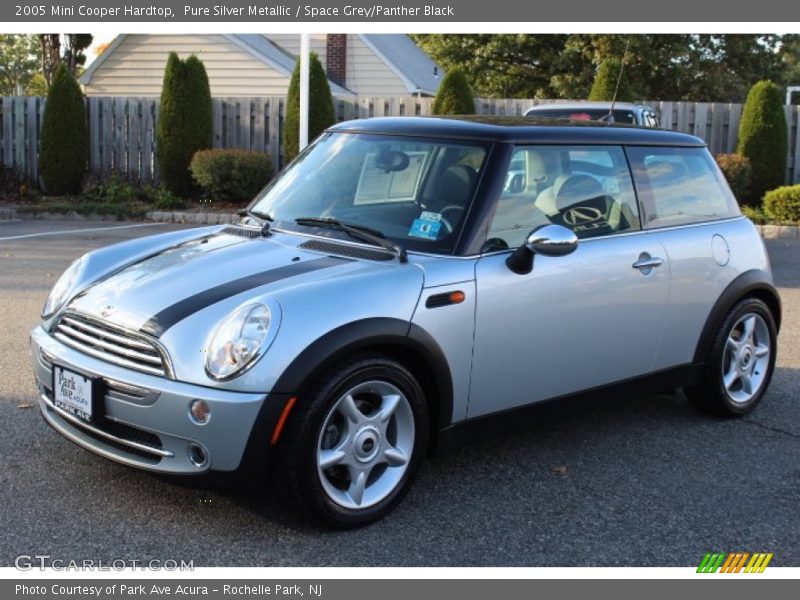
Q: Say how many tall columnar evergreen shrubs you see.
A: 6